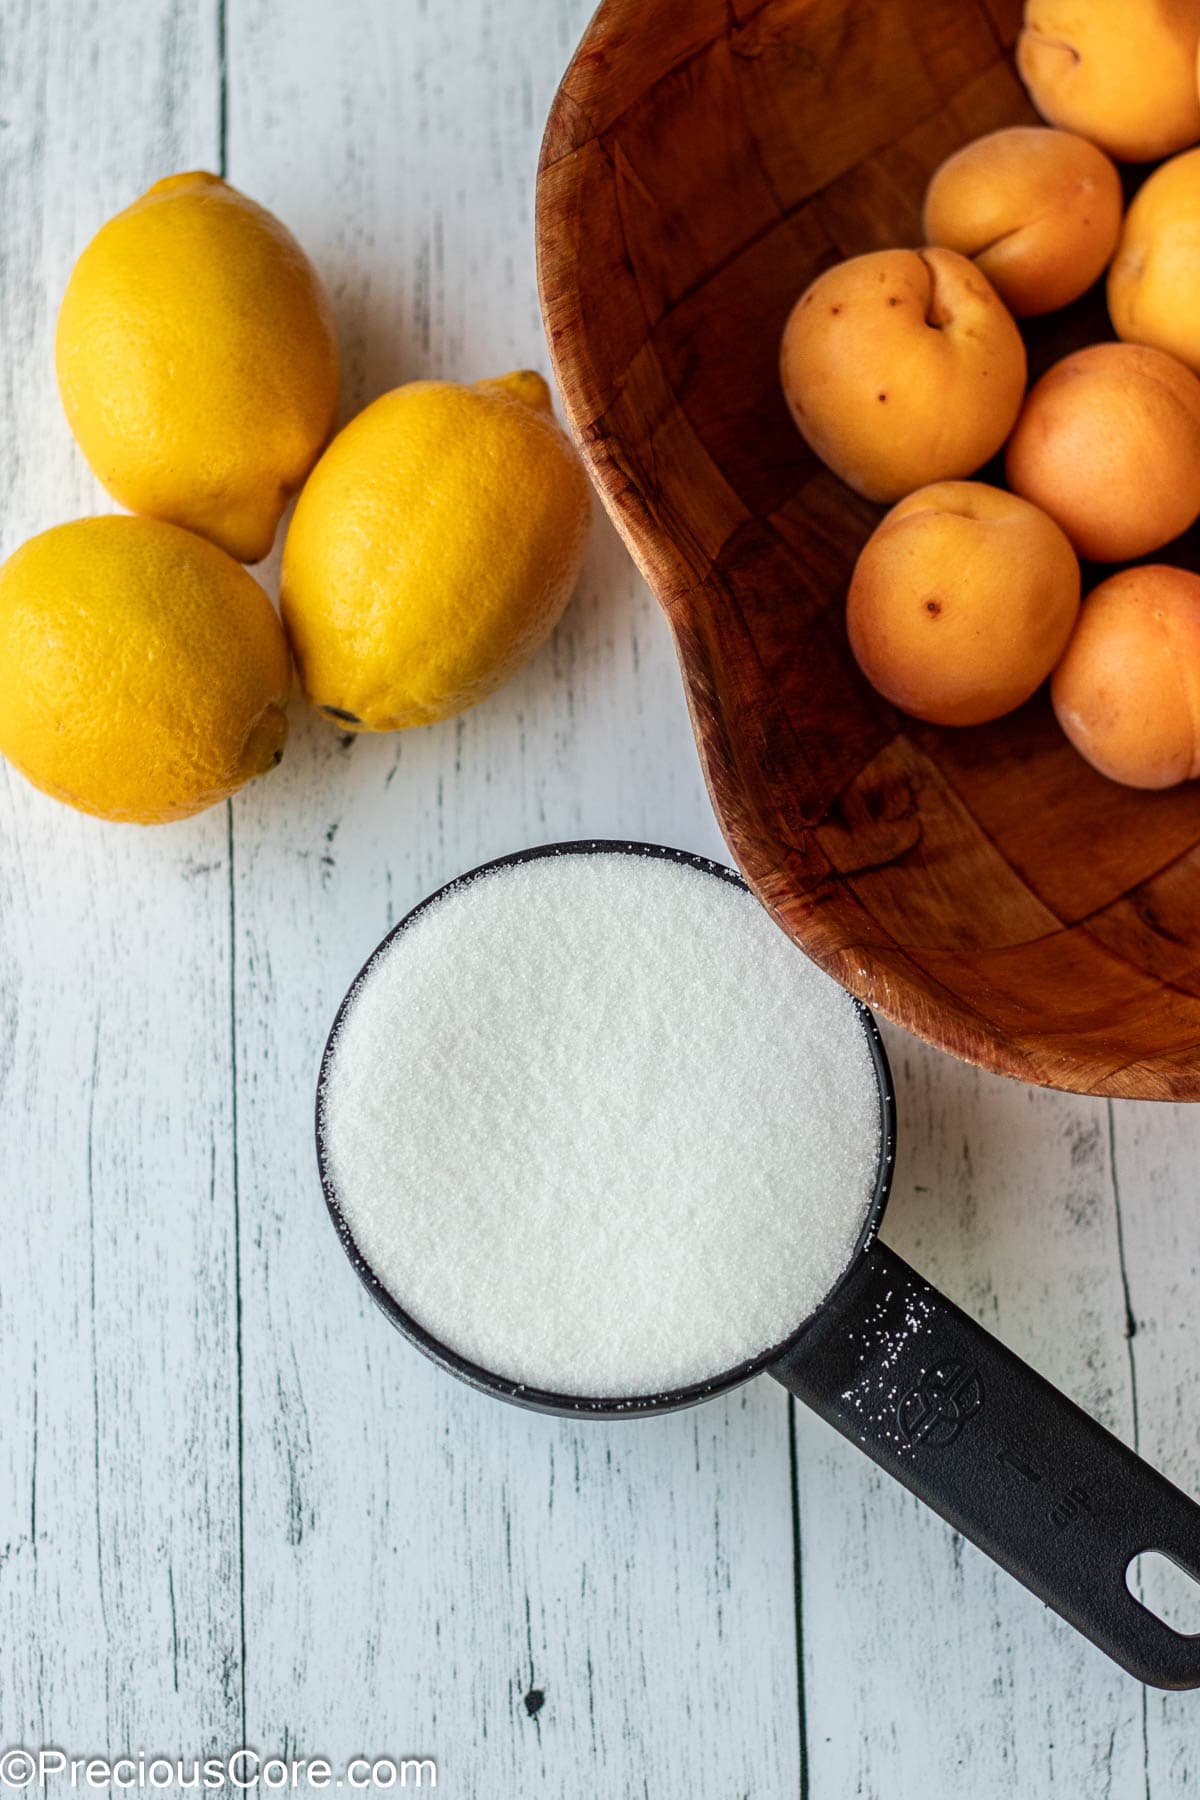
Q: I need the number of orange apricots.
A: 7